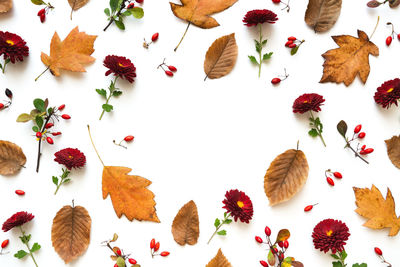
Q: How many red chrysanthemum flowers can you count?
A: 9